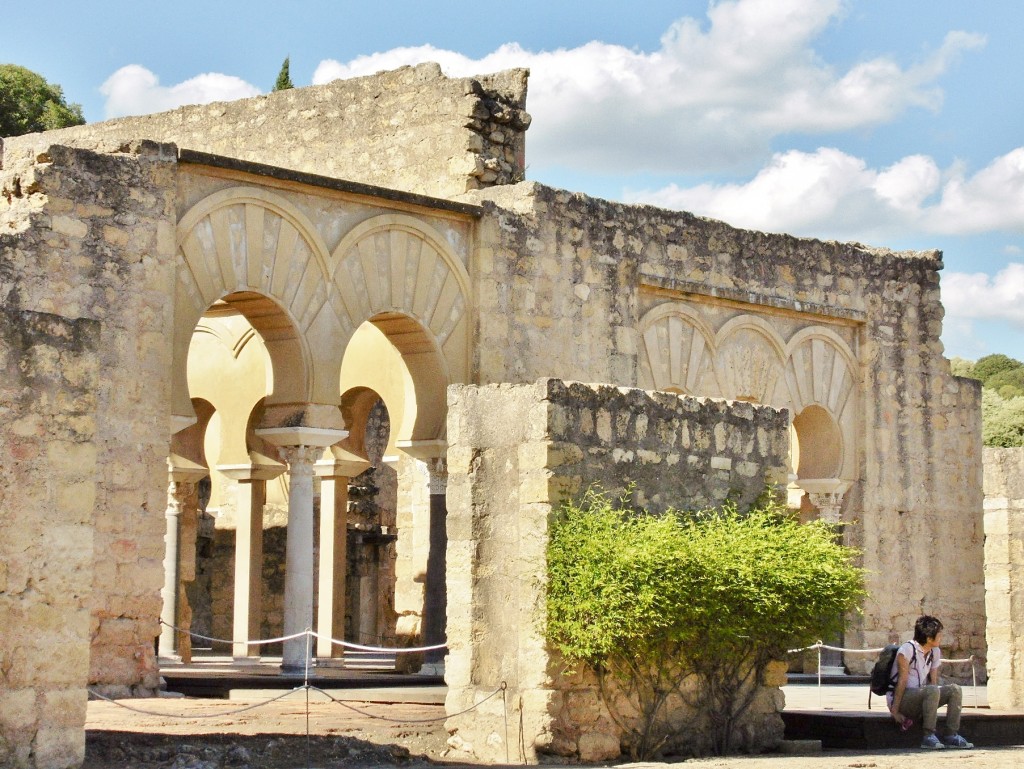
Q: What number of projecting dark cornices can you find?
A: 2